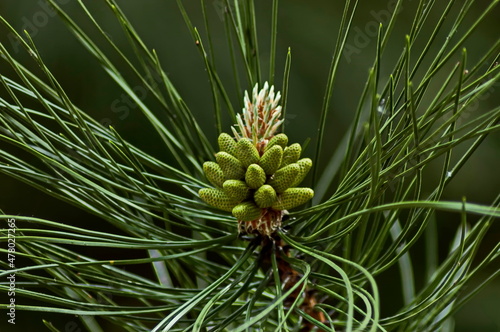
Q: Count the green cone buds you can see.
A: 15